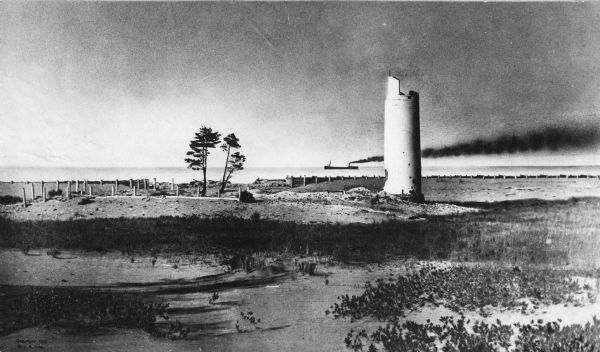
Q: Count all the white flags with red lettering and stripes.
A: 0